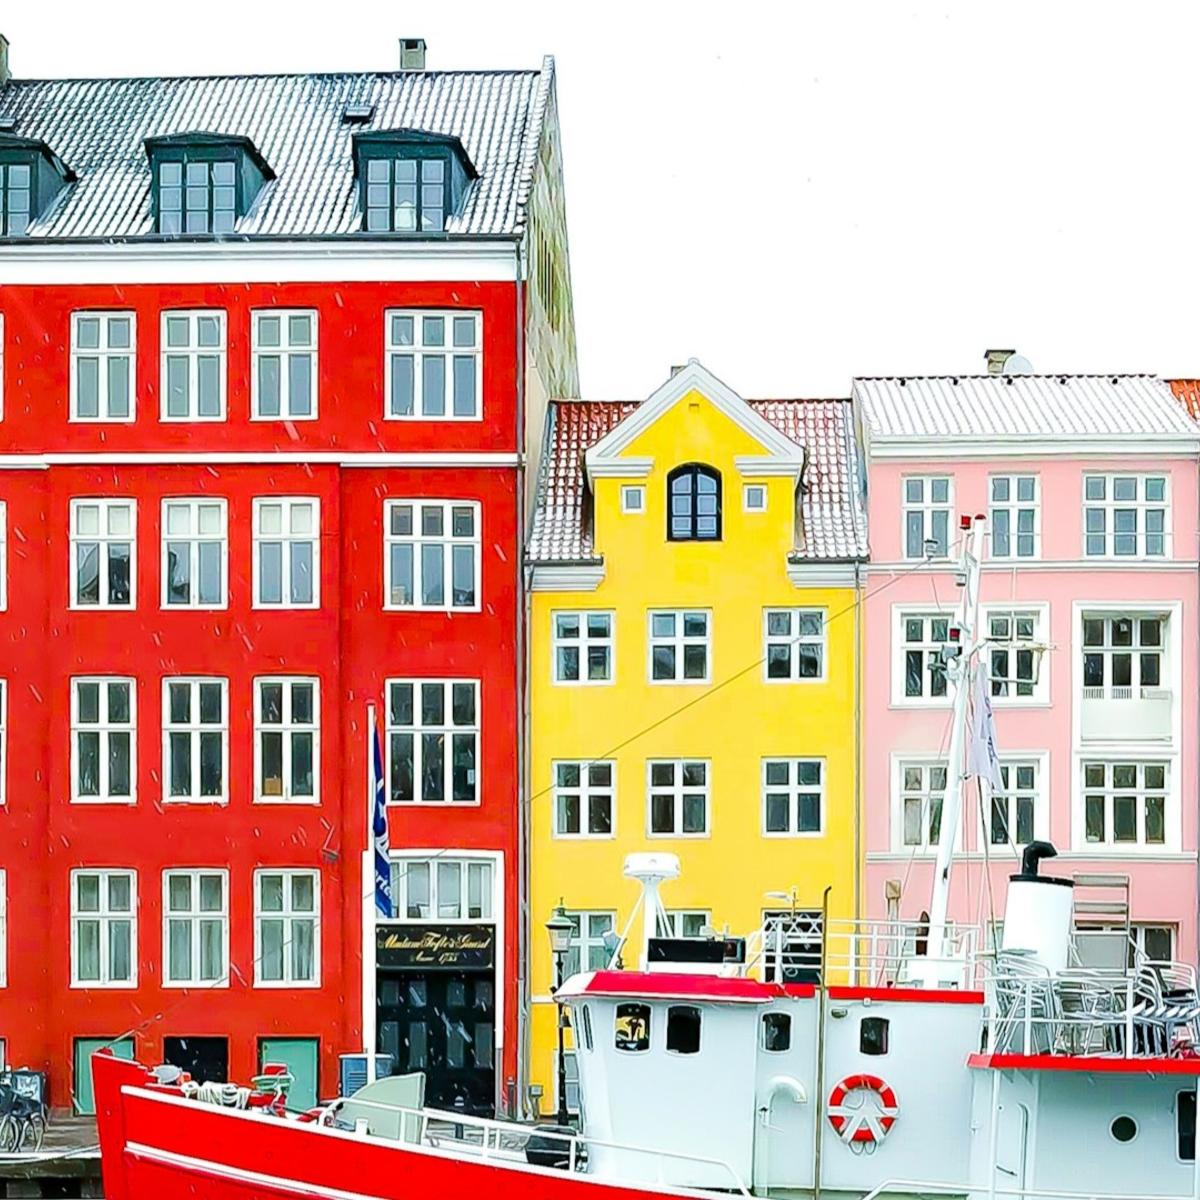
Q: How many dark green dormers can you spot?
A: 3